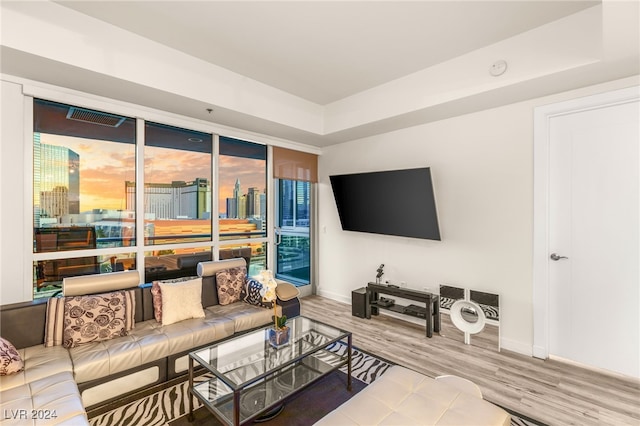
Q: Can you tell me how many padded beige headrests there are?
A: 2